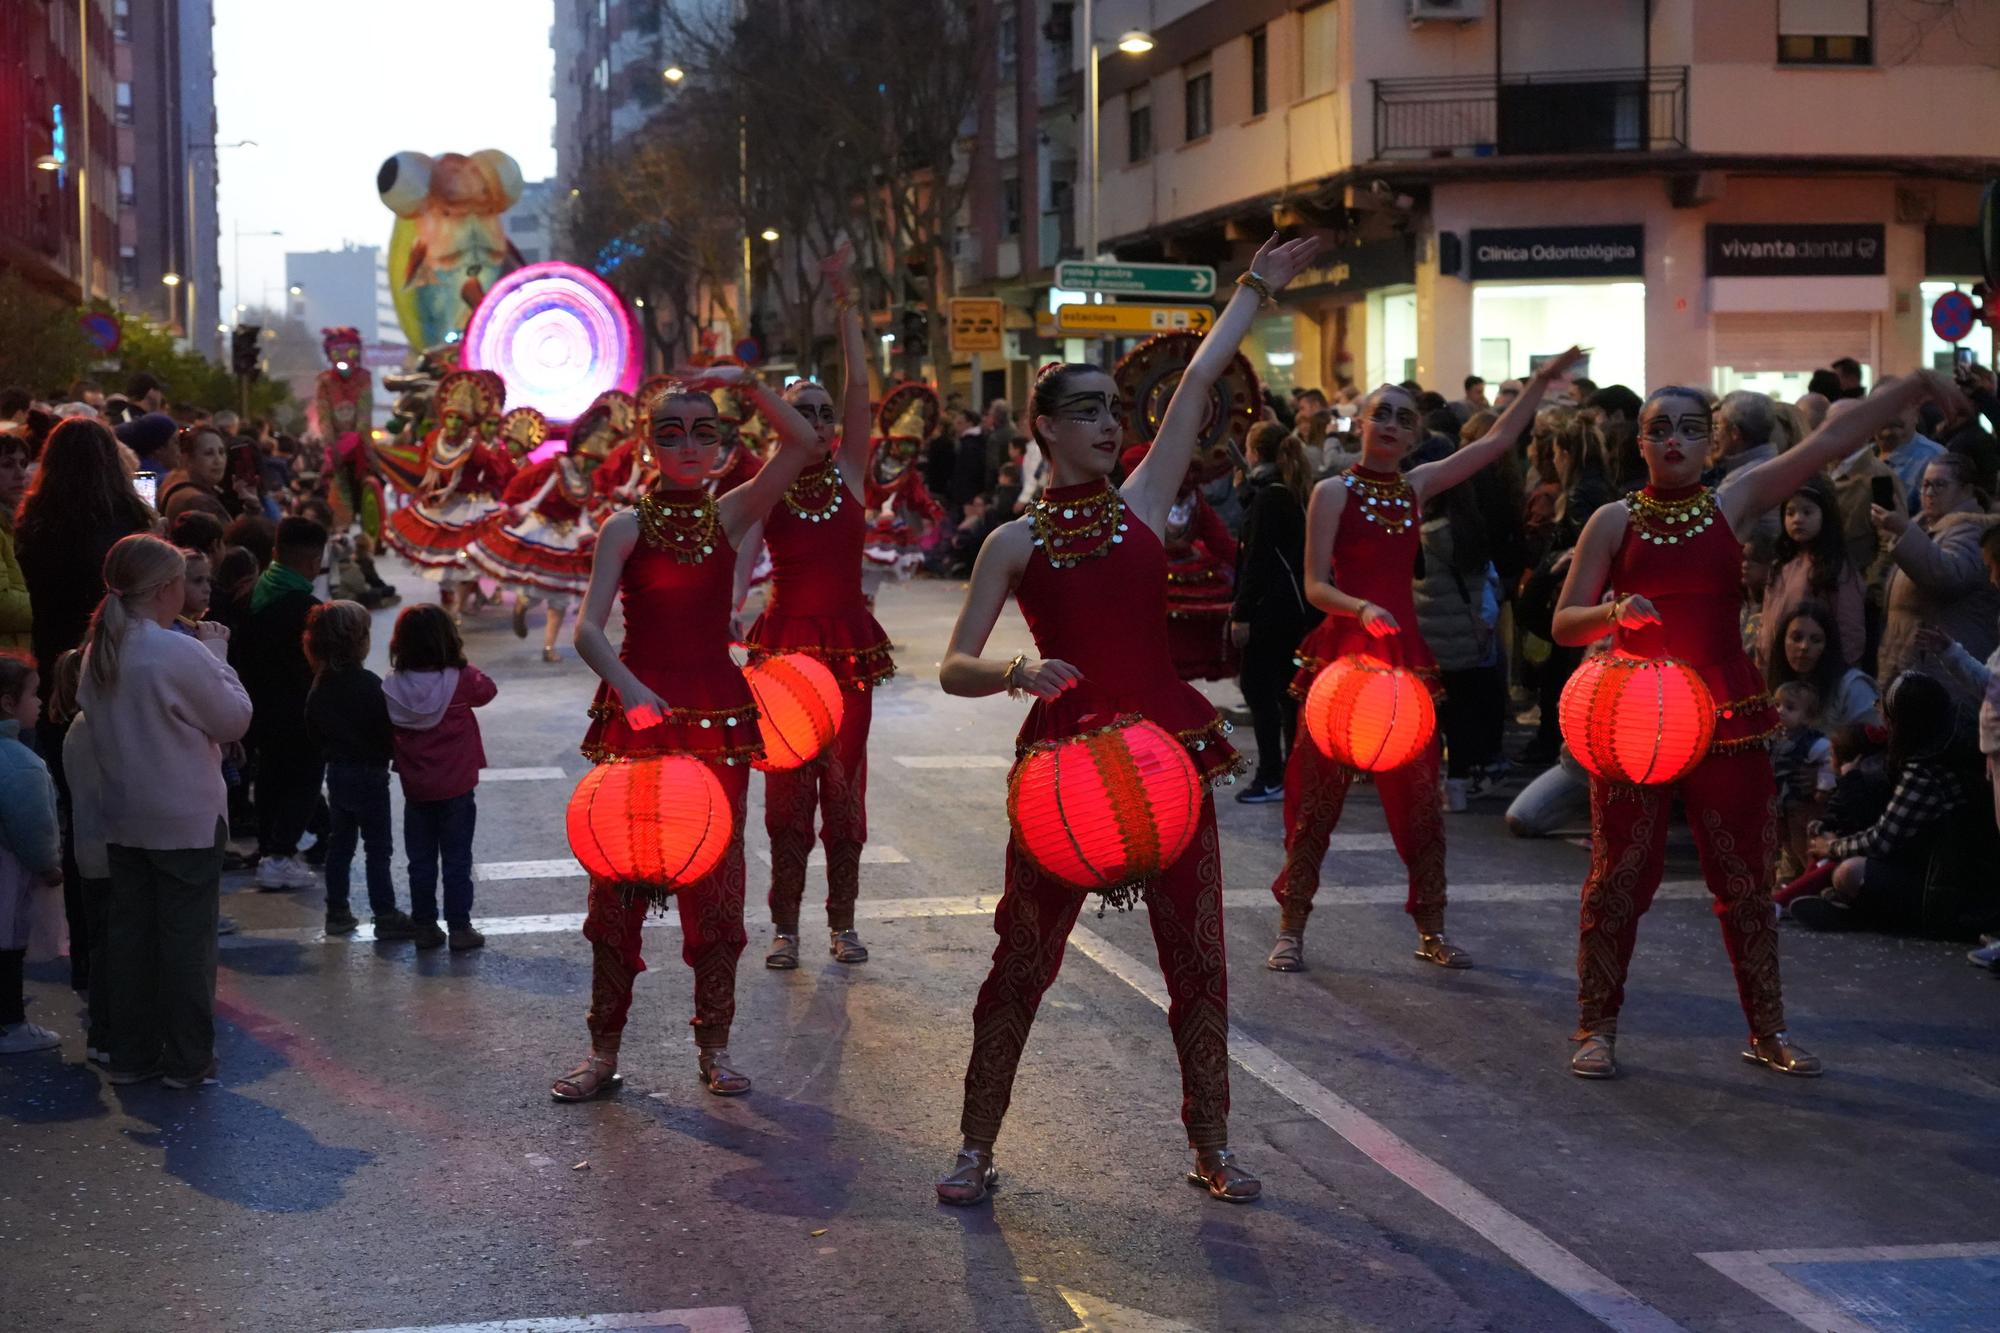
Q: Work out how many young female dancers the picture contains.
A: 5